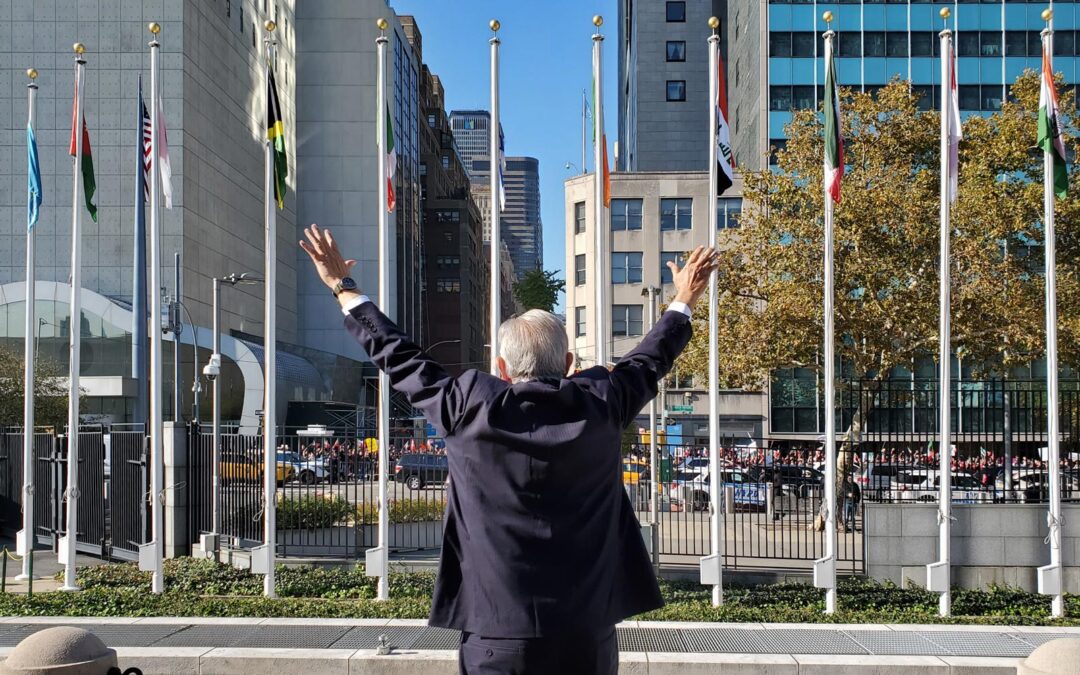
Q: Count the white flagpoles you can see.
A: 11